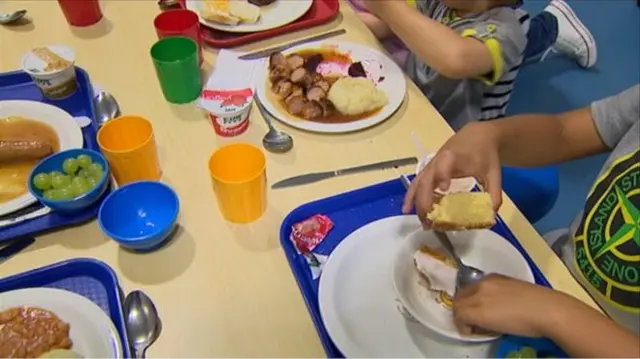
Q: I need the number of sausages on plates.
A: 1